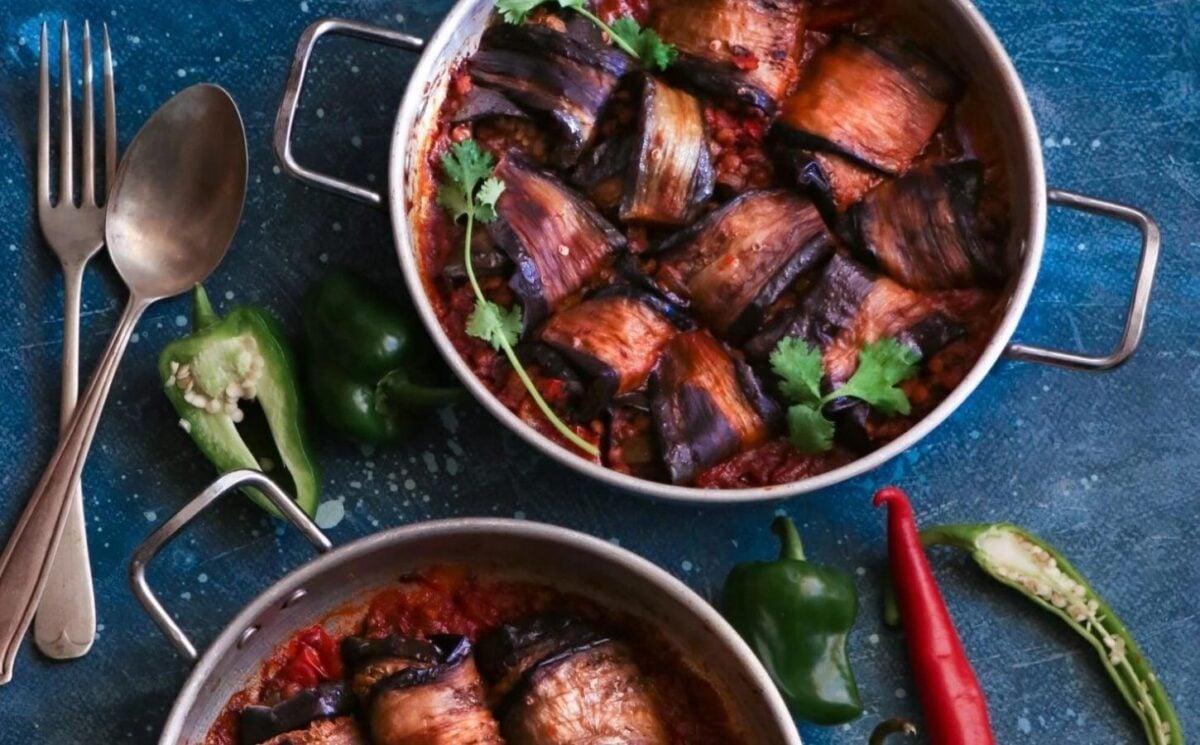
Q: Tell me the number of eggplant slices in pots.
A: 13